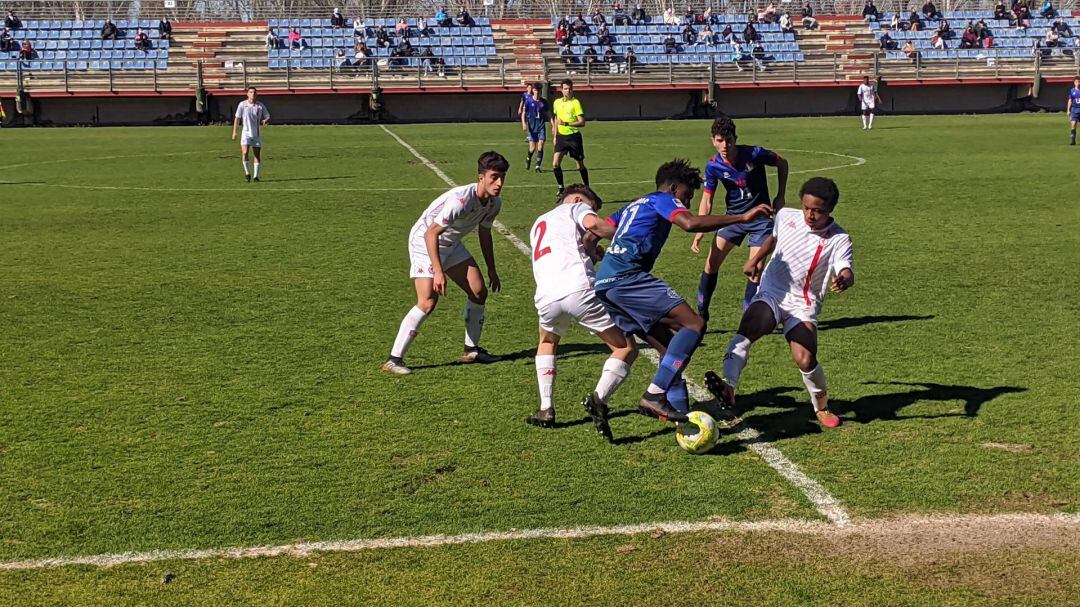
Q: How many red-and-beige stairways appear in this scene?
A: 3